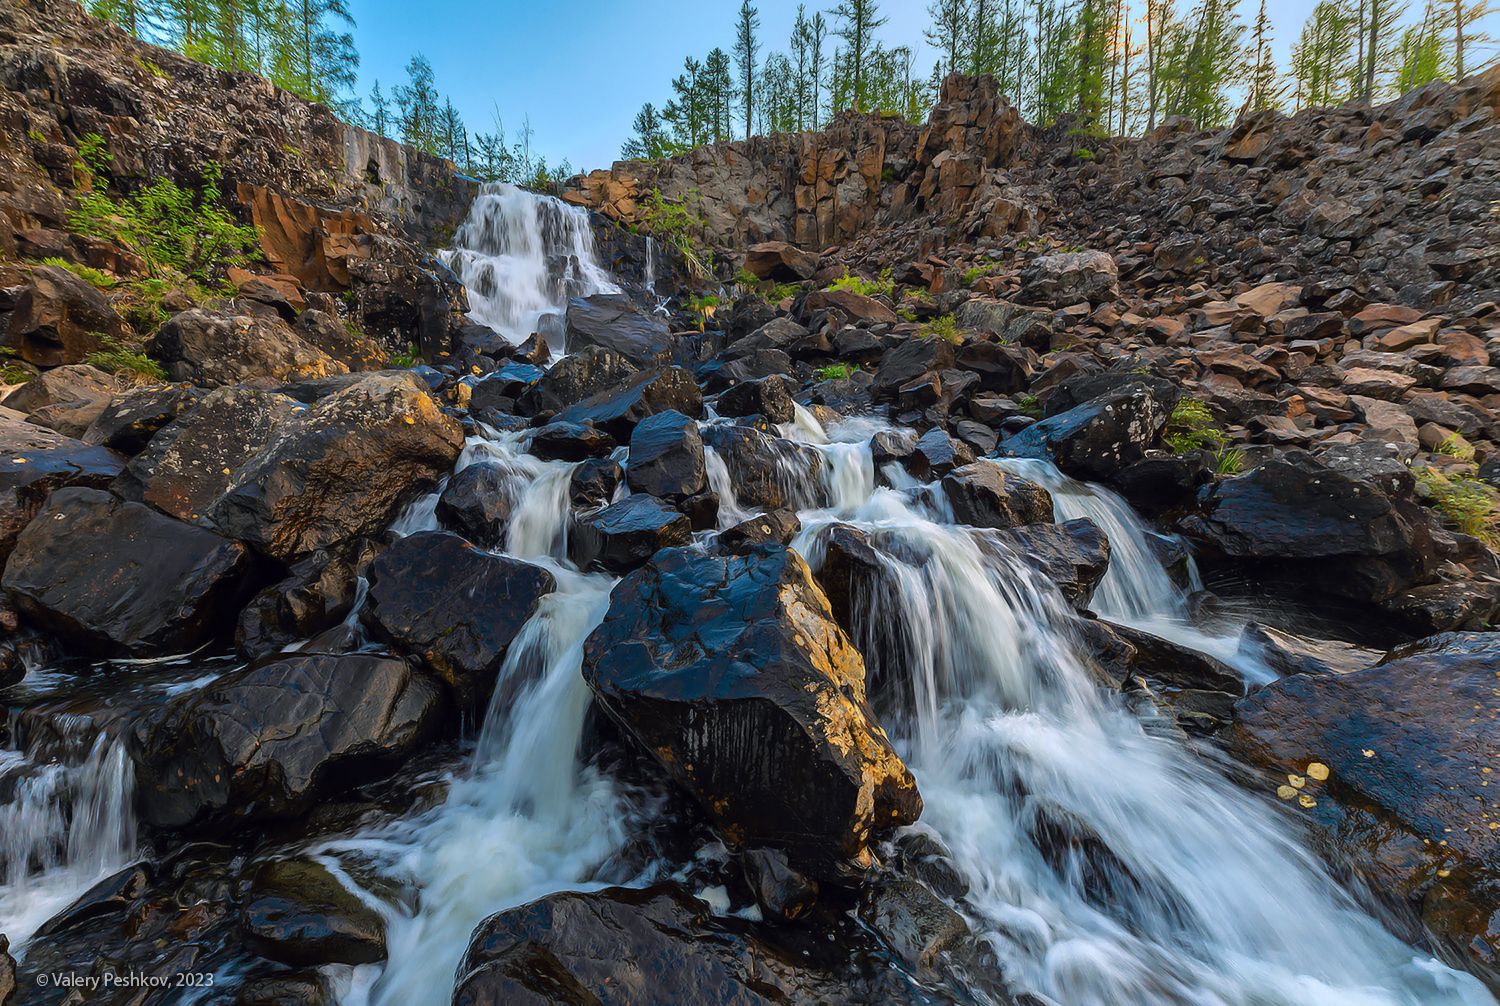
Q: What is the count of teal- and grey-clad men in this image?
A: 0